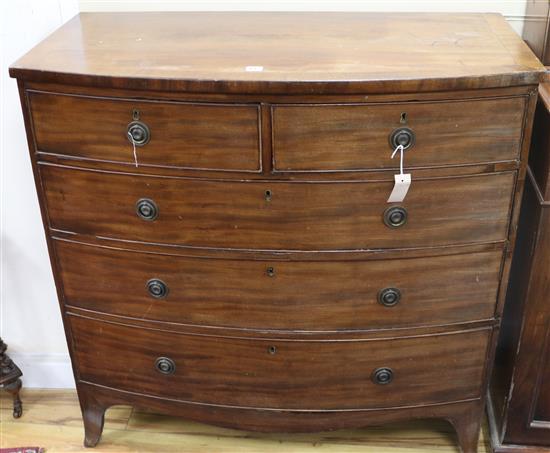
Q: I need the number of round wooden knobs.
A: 0